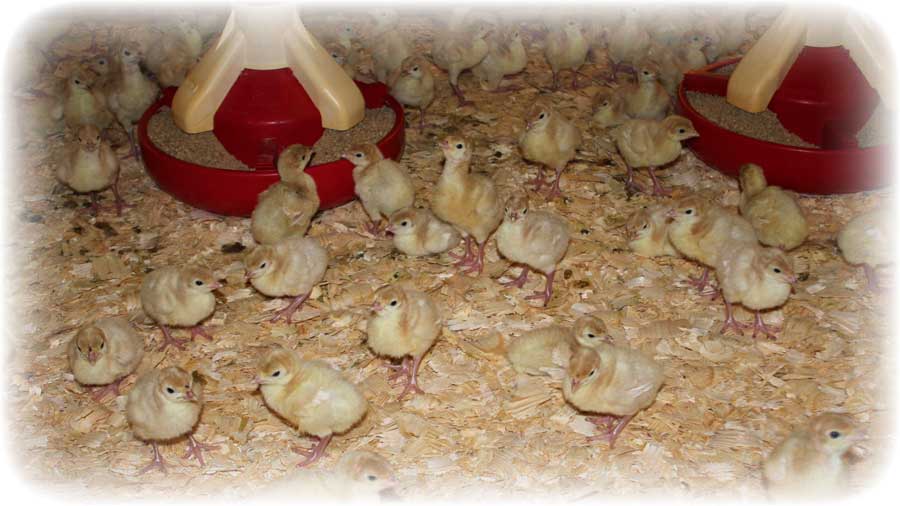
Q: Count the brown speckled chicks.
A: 0